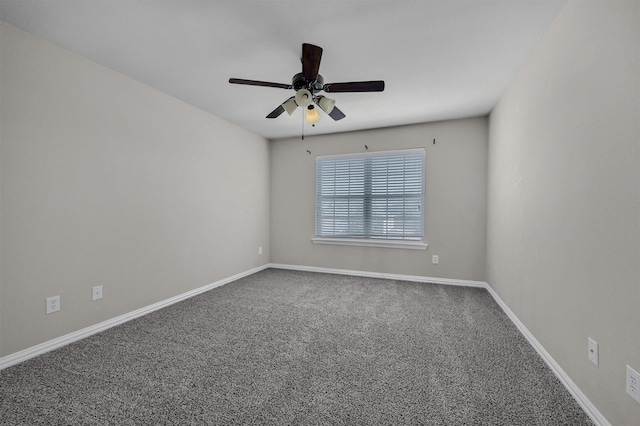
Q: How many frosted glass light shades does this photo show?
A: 4